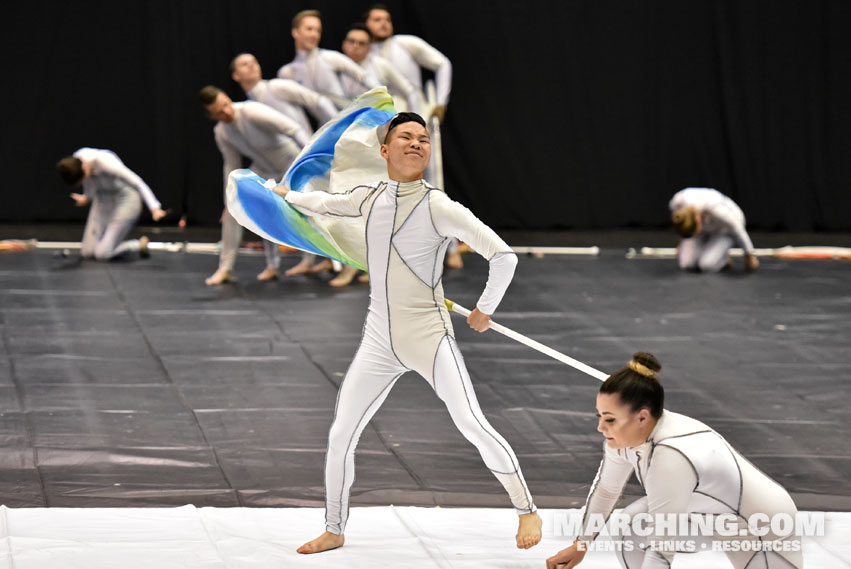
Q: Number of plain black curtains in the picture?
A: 1